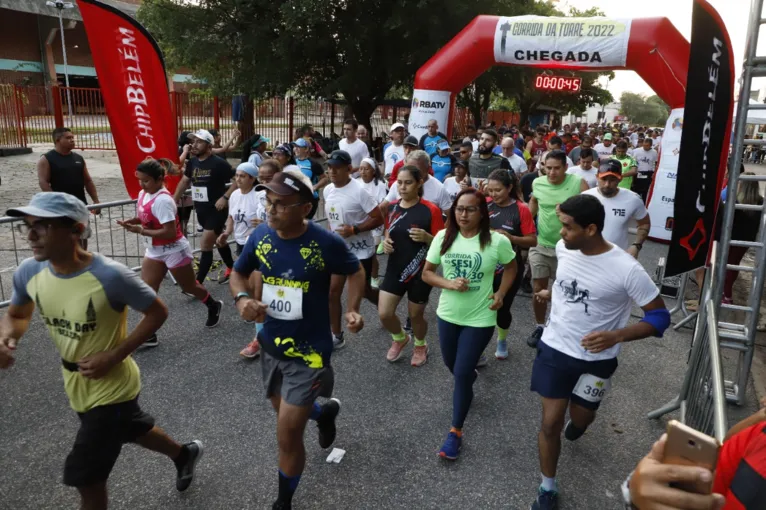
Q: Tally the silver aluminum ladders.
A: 1